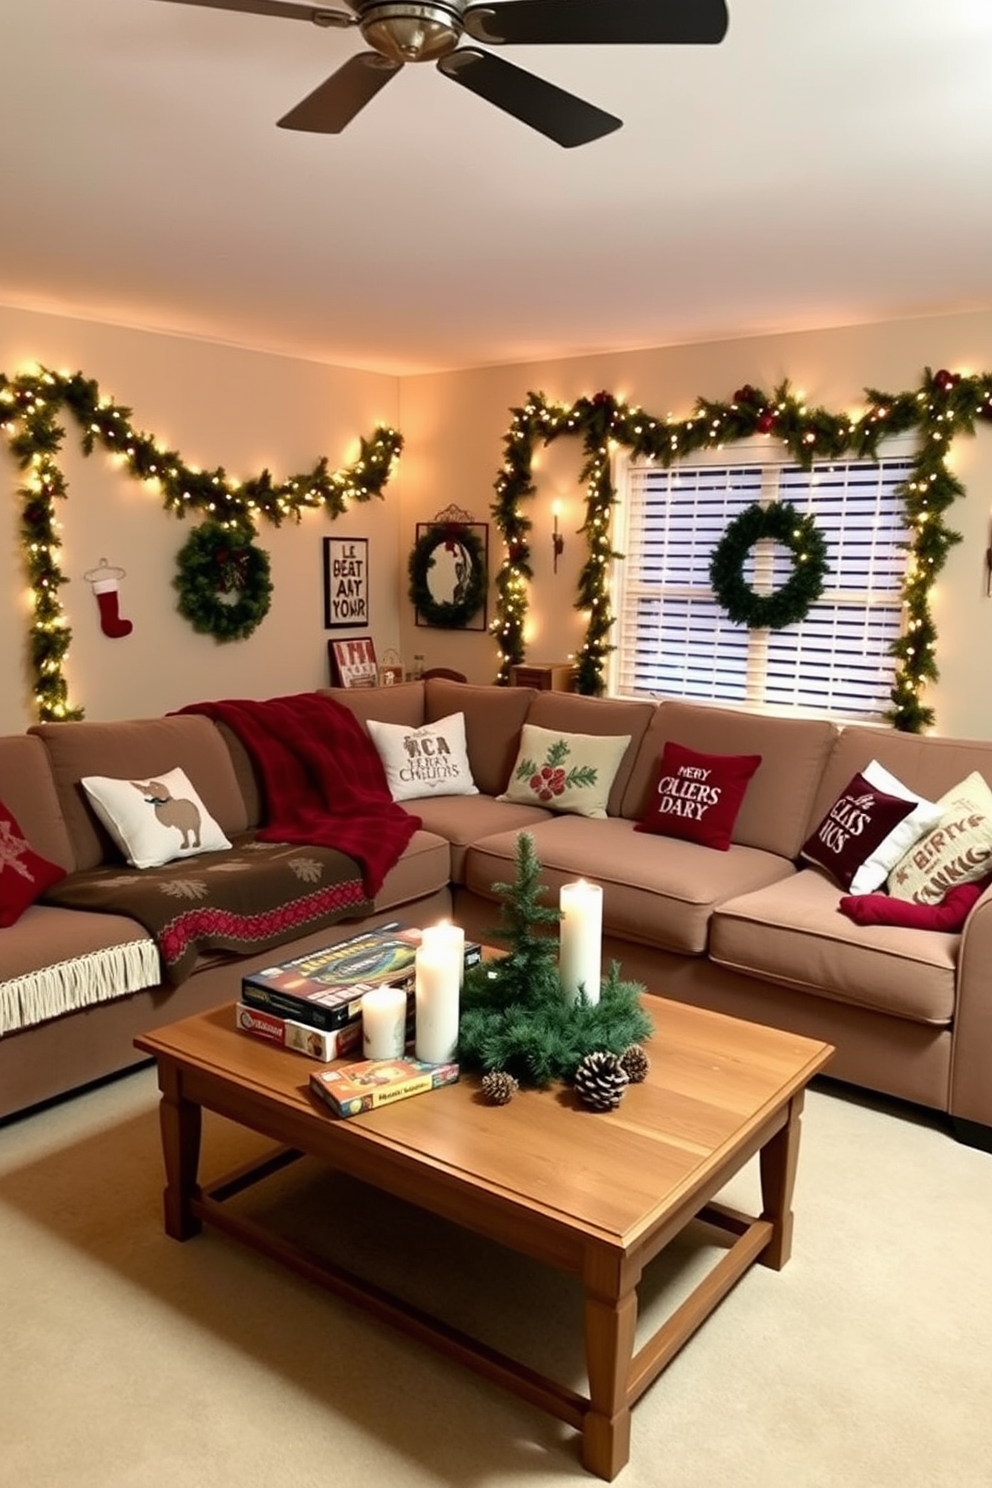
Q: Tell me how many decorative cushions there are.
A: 8